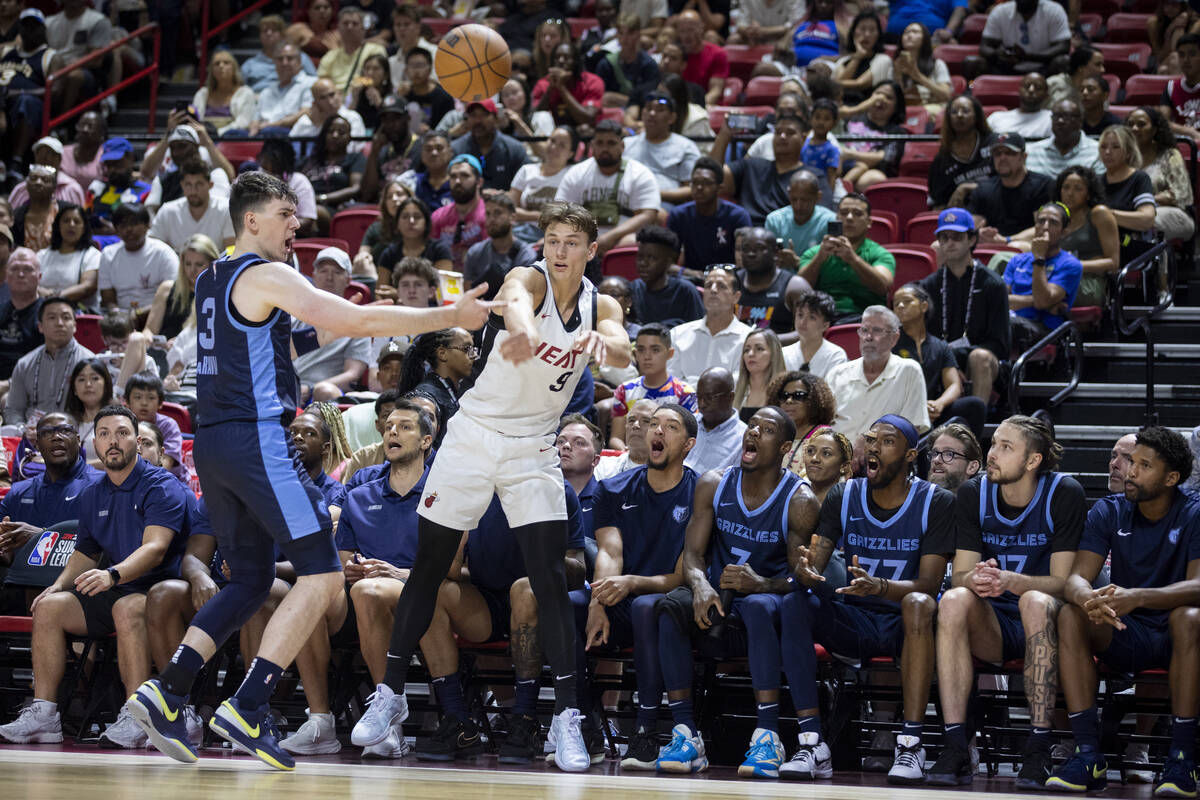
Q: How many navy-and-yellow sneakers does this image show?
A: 4